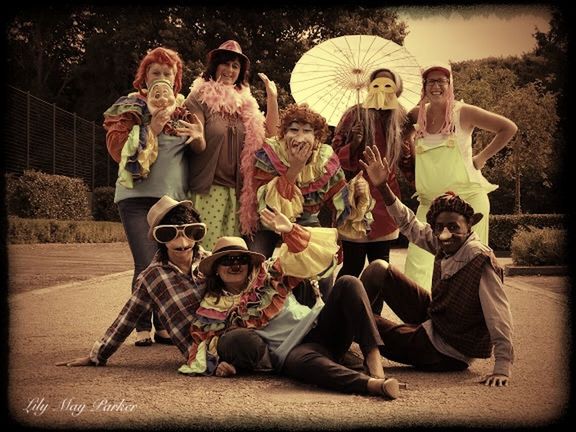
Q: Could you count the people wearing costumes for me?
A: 8